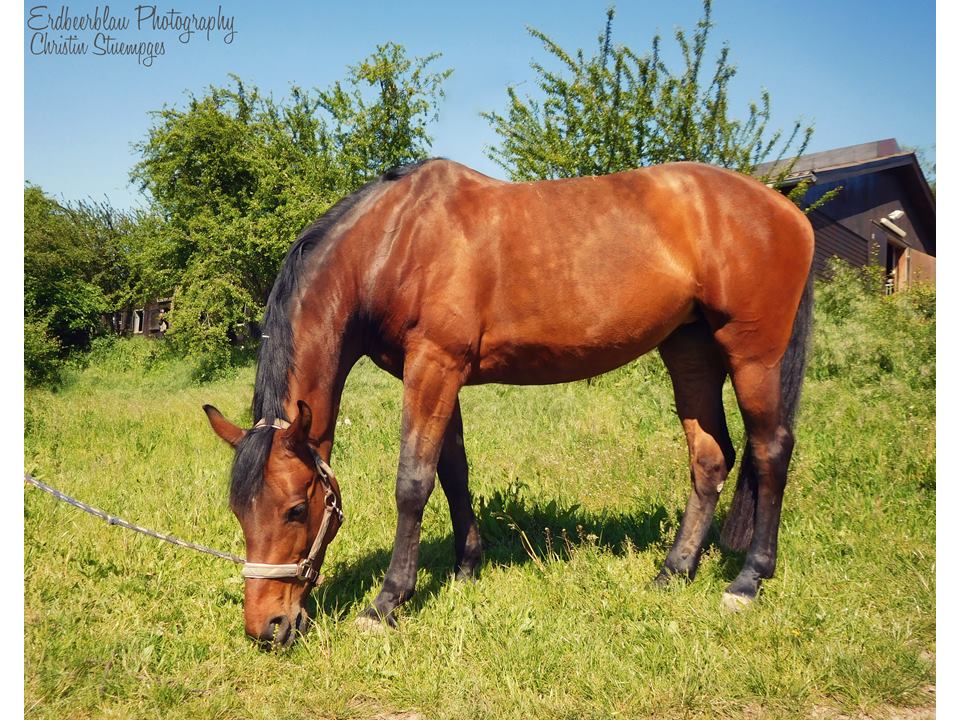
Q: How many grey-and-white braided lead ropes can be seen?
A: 1